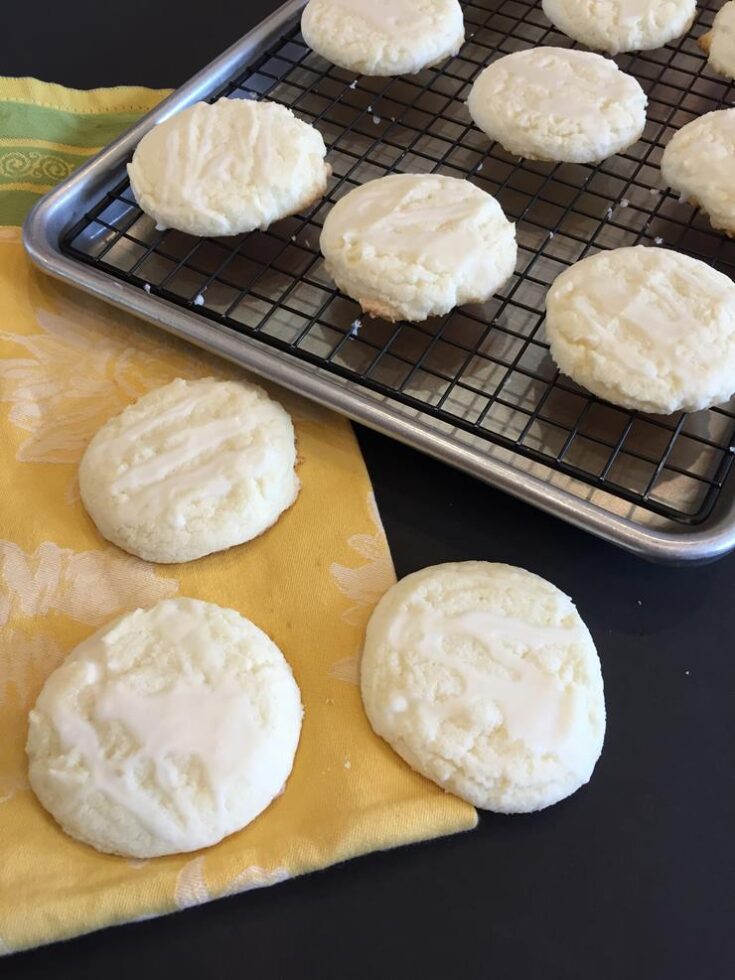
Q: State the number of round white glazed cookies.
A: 11